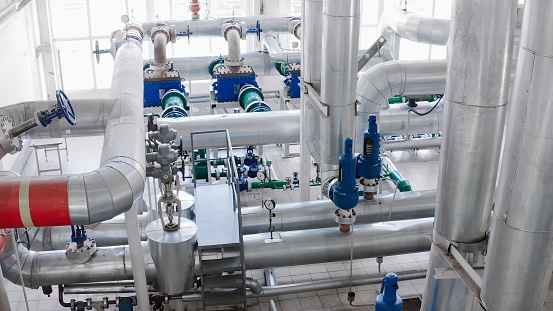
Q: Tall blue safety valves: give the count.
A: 3